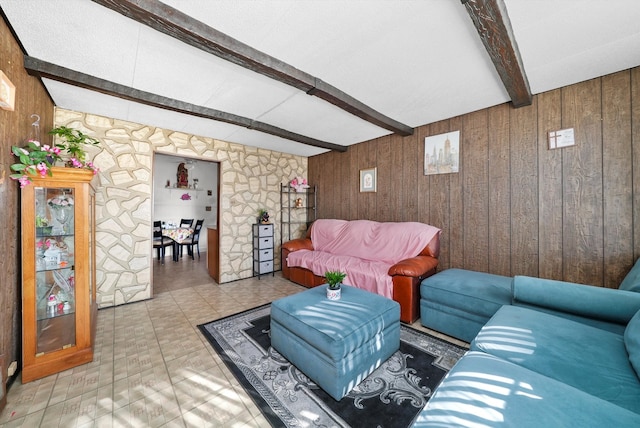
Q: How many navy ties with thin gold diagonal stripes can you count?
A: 0